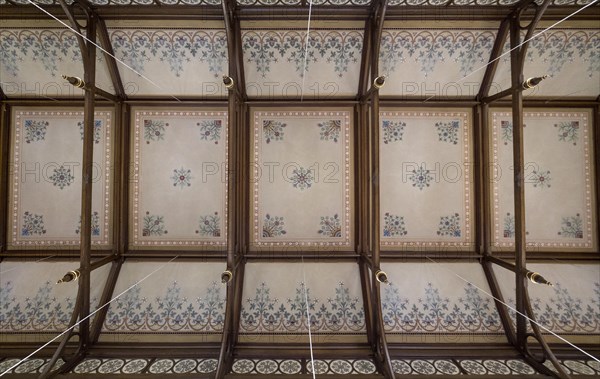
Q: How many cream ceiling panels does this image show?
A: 15